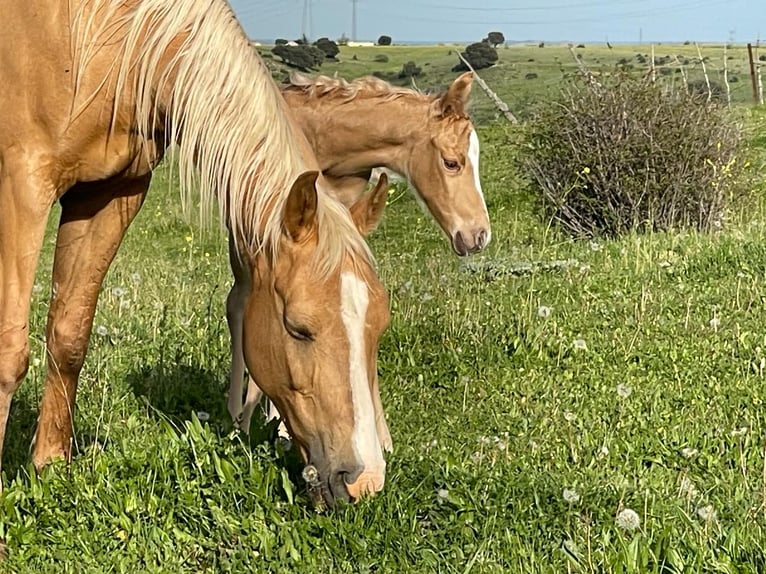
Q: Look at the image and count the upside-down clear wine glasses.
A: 0